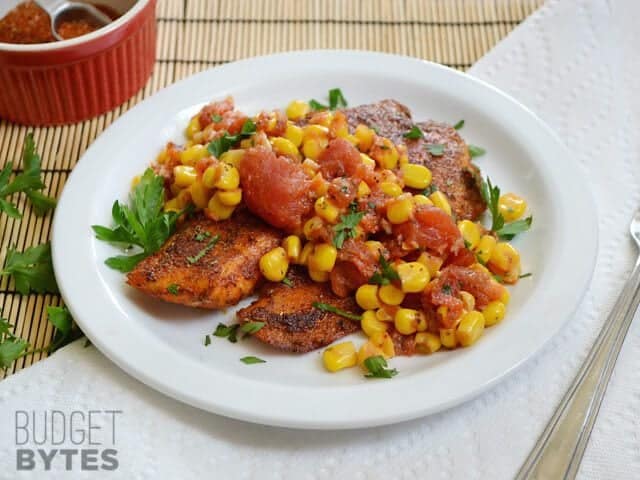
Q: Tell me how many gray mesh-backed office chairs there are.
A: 0